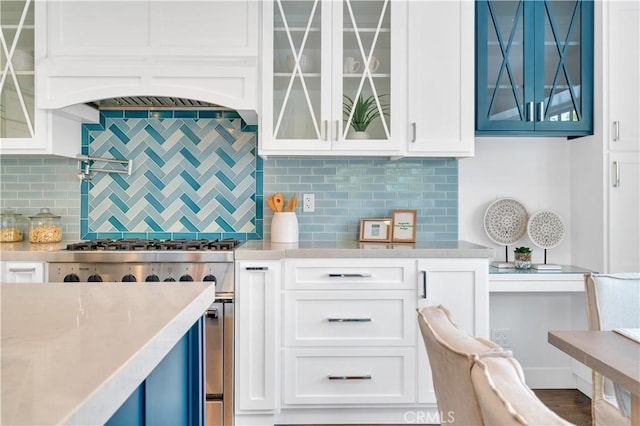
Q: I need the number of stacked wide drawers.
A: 3